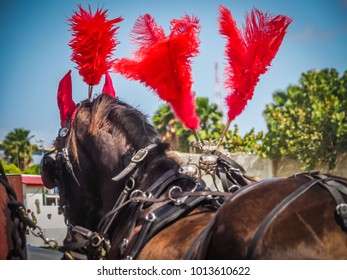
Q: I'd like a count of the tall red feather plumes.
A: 3